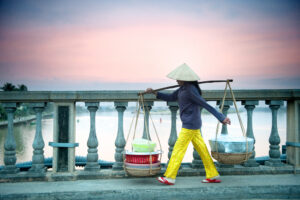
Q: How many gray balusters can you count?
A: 10